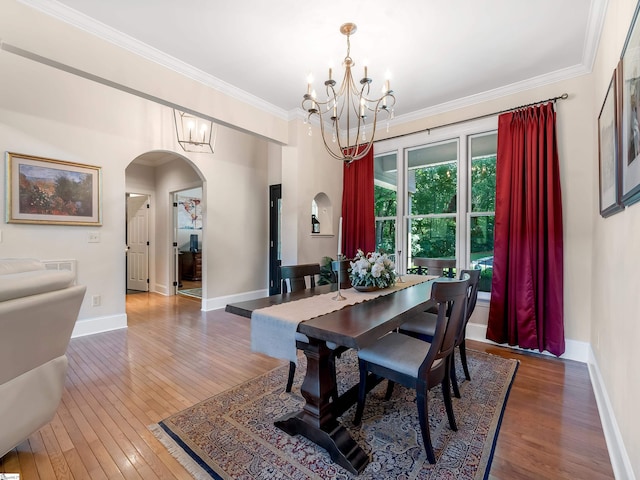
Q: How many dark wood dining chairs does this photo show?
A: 5